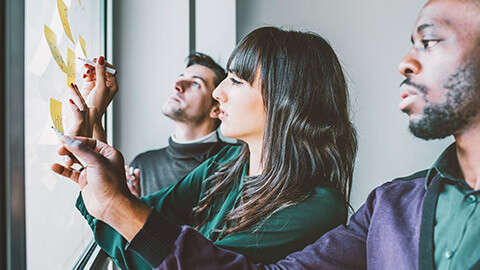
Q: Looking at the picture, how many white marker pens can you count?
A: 2